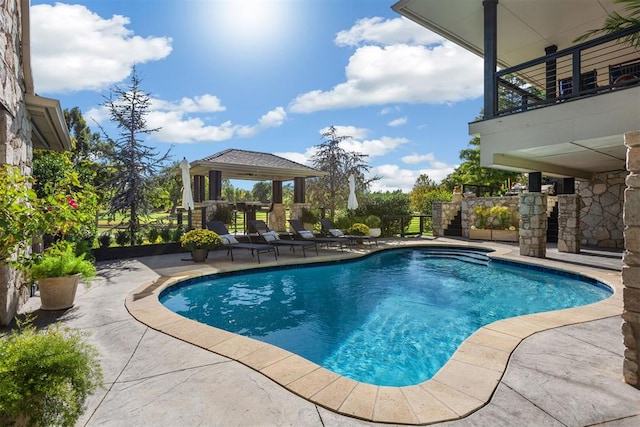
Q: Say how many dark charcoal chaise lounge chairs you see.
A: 4